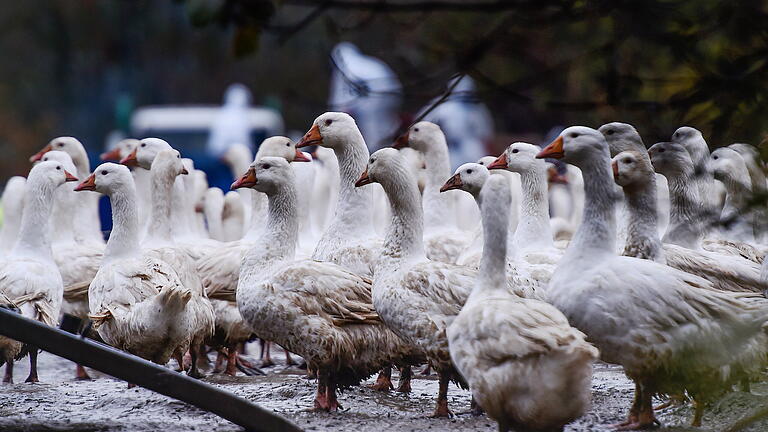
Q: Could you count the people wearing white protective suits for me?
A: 3